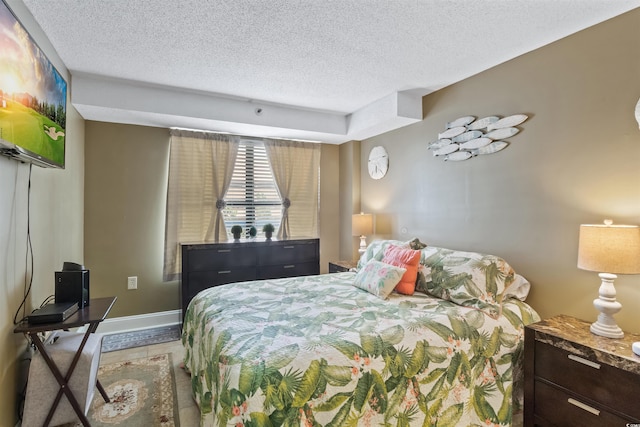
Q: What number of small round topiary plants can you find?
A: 3